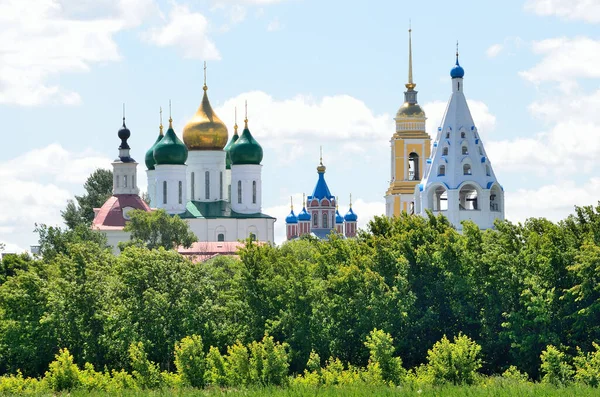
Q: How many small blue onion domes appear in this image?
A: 5